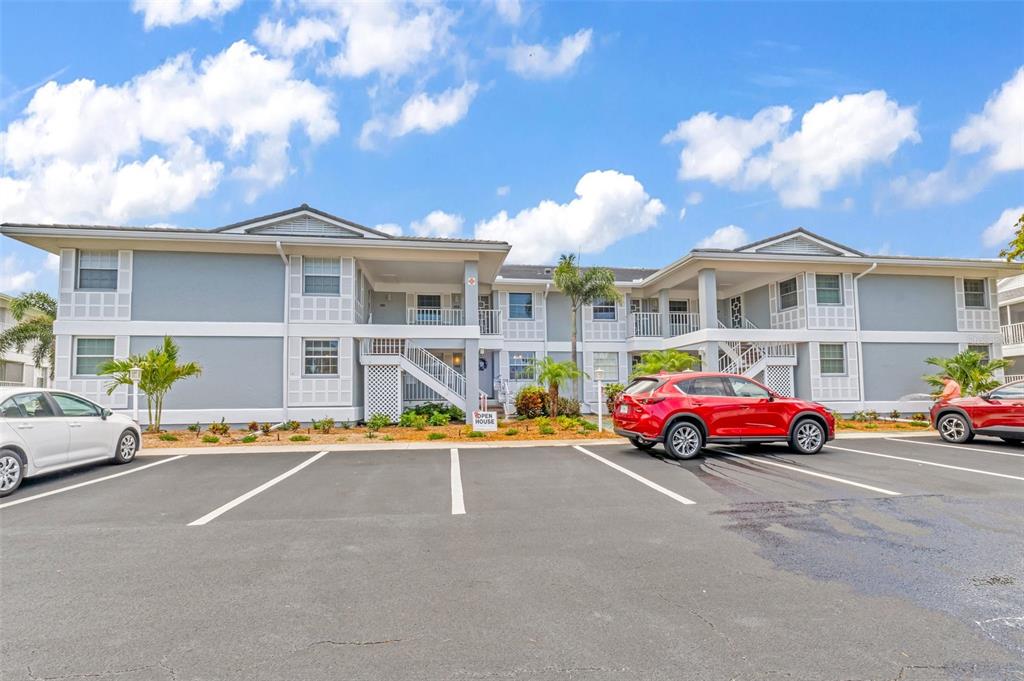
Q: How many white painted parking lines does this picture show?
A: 7